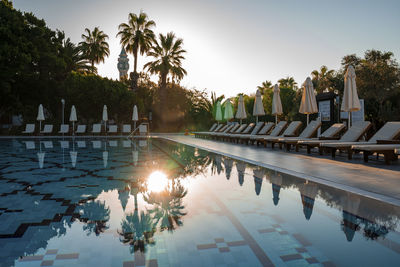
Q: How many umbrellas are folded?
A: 11